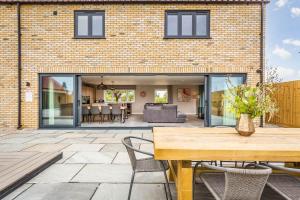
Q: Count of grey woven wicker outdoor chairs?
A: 3